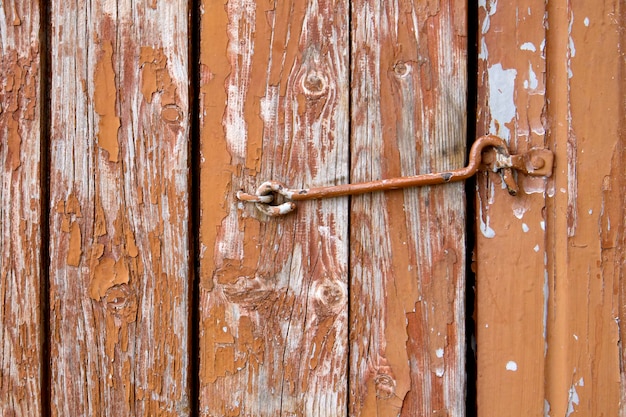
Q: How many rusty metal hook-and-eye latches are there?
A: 1